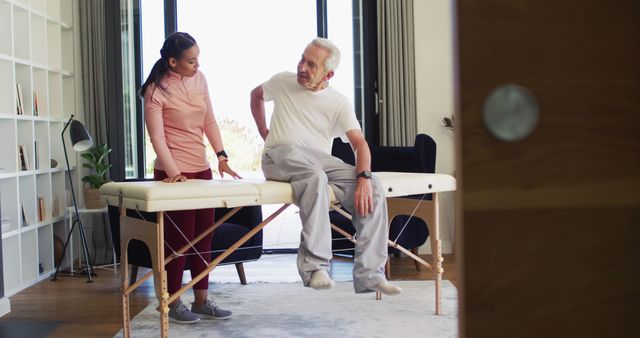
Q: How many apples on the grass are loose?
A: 0